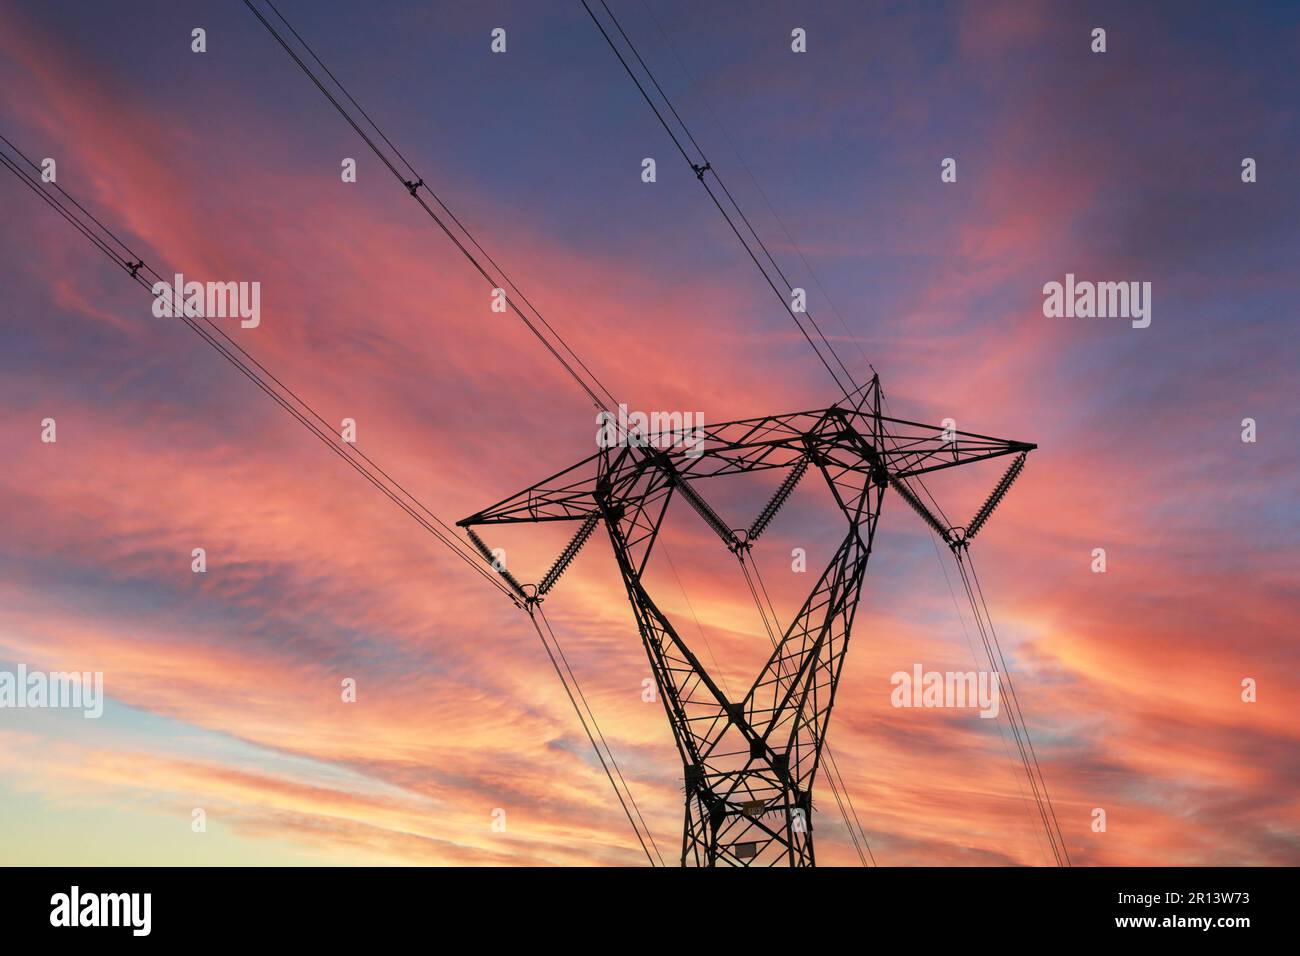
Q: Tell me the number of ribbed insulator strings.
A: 6